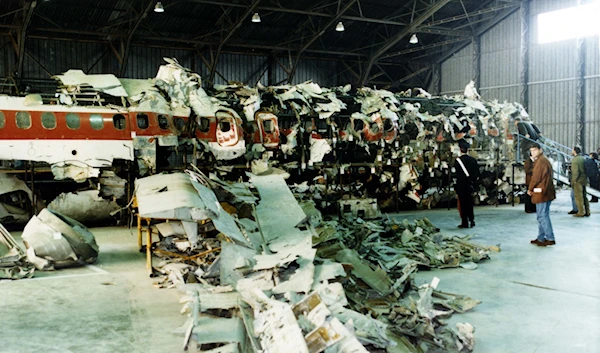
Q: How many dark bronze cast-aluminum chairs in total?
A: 0